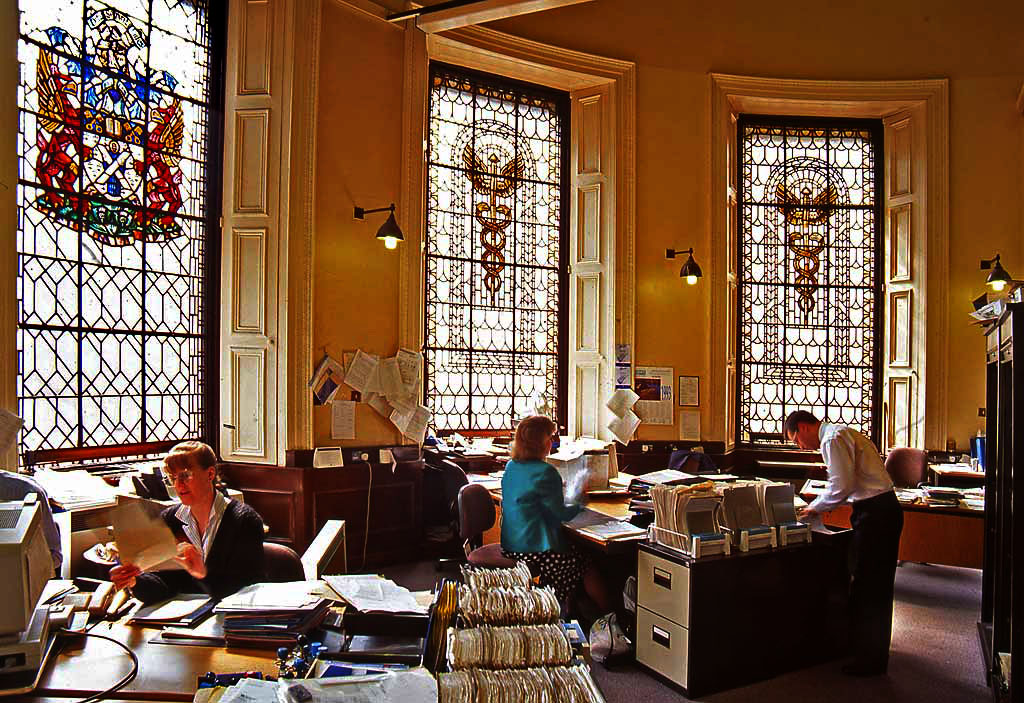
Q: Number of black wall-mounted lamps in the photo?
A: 3